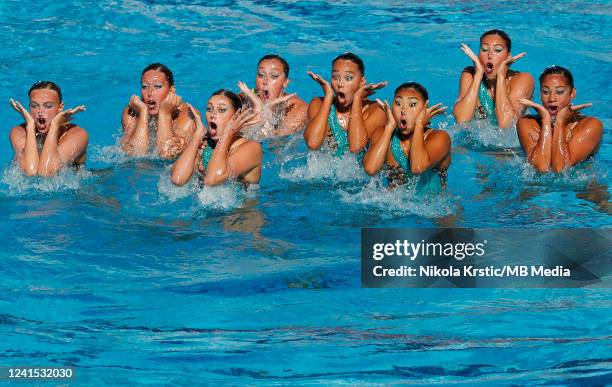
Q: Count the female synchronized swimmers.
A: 8